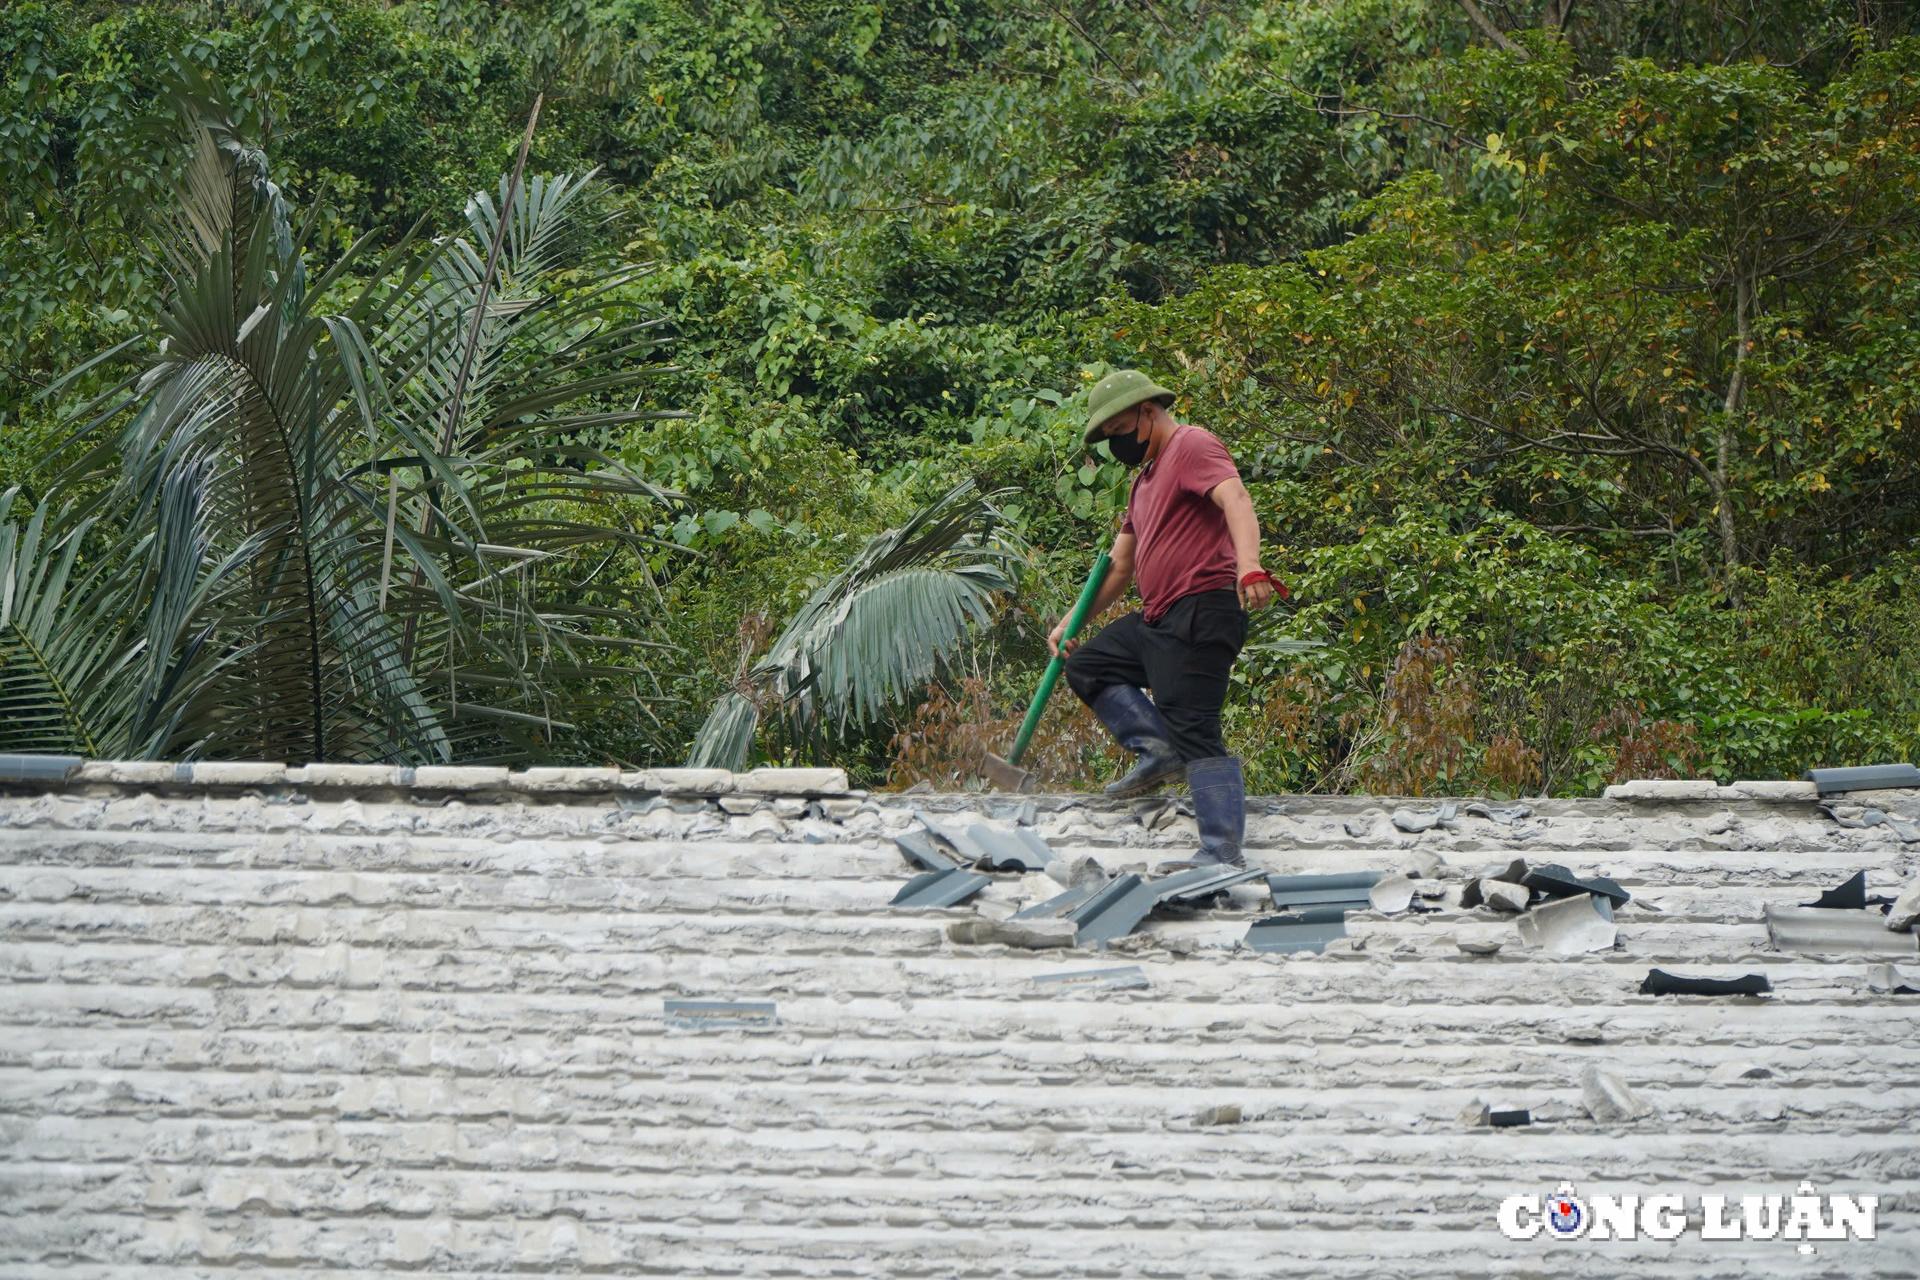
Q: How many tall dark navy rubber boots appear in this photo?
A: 2